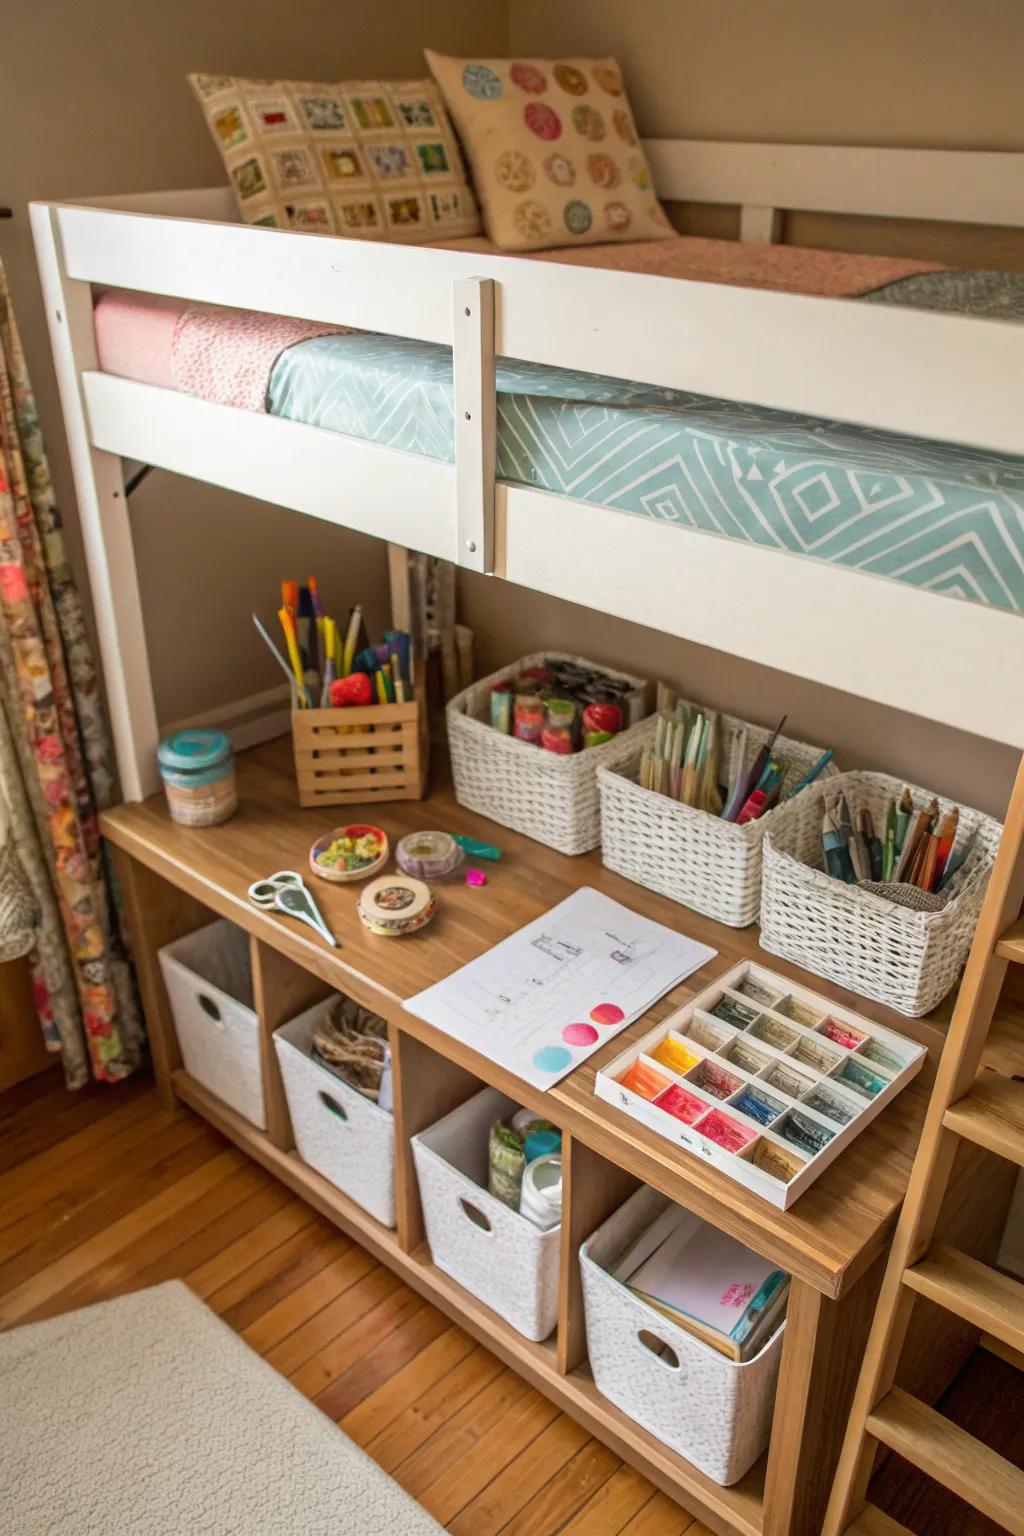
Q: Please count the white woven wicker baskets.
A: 3